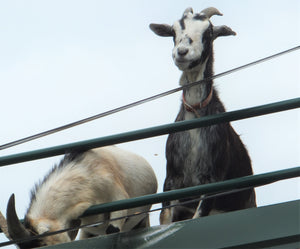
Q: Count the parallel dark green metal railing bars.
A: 2